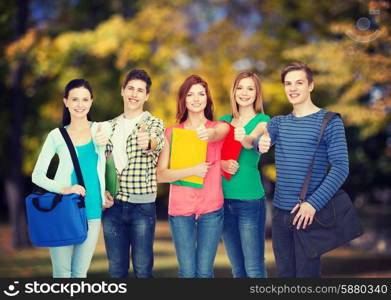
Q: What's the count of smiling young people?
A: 5